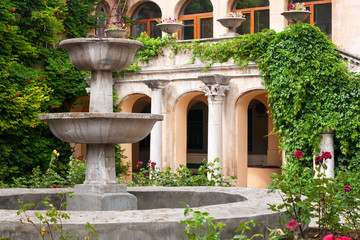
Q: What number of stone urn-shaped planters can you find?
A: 4